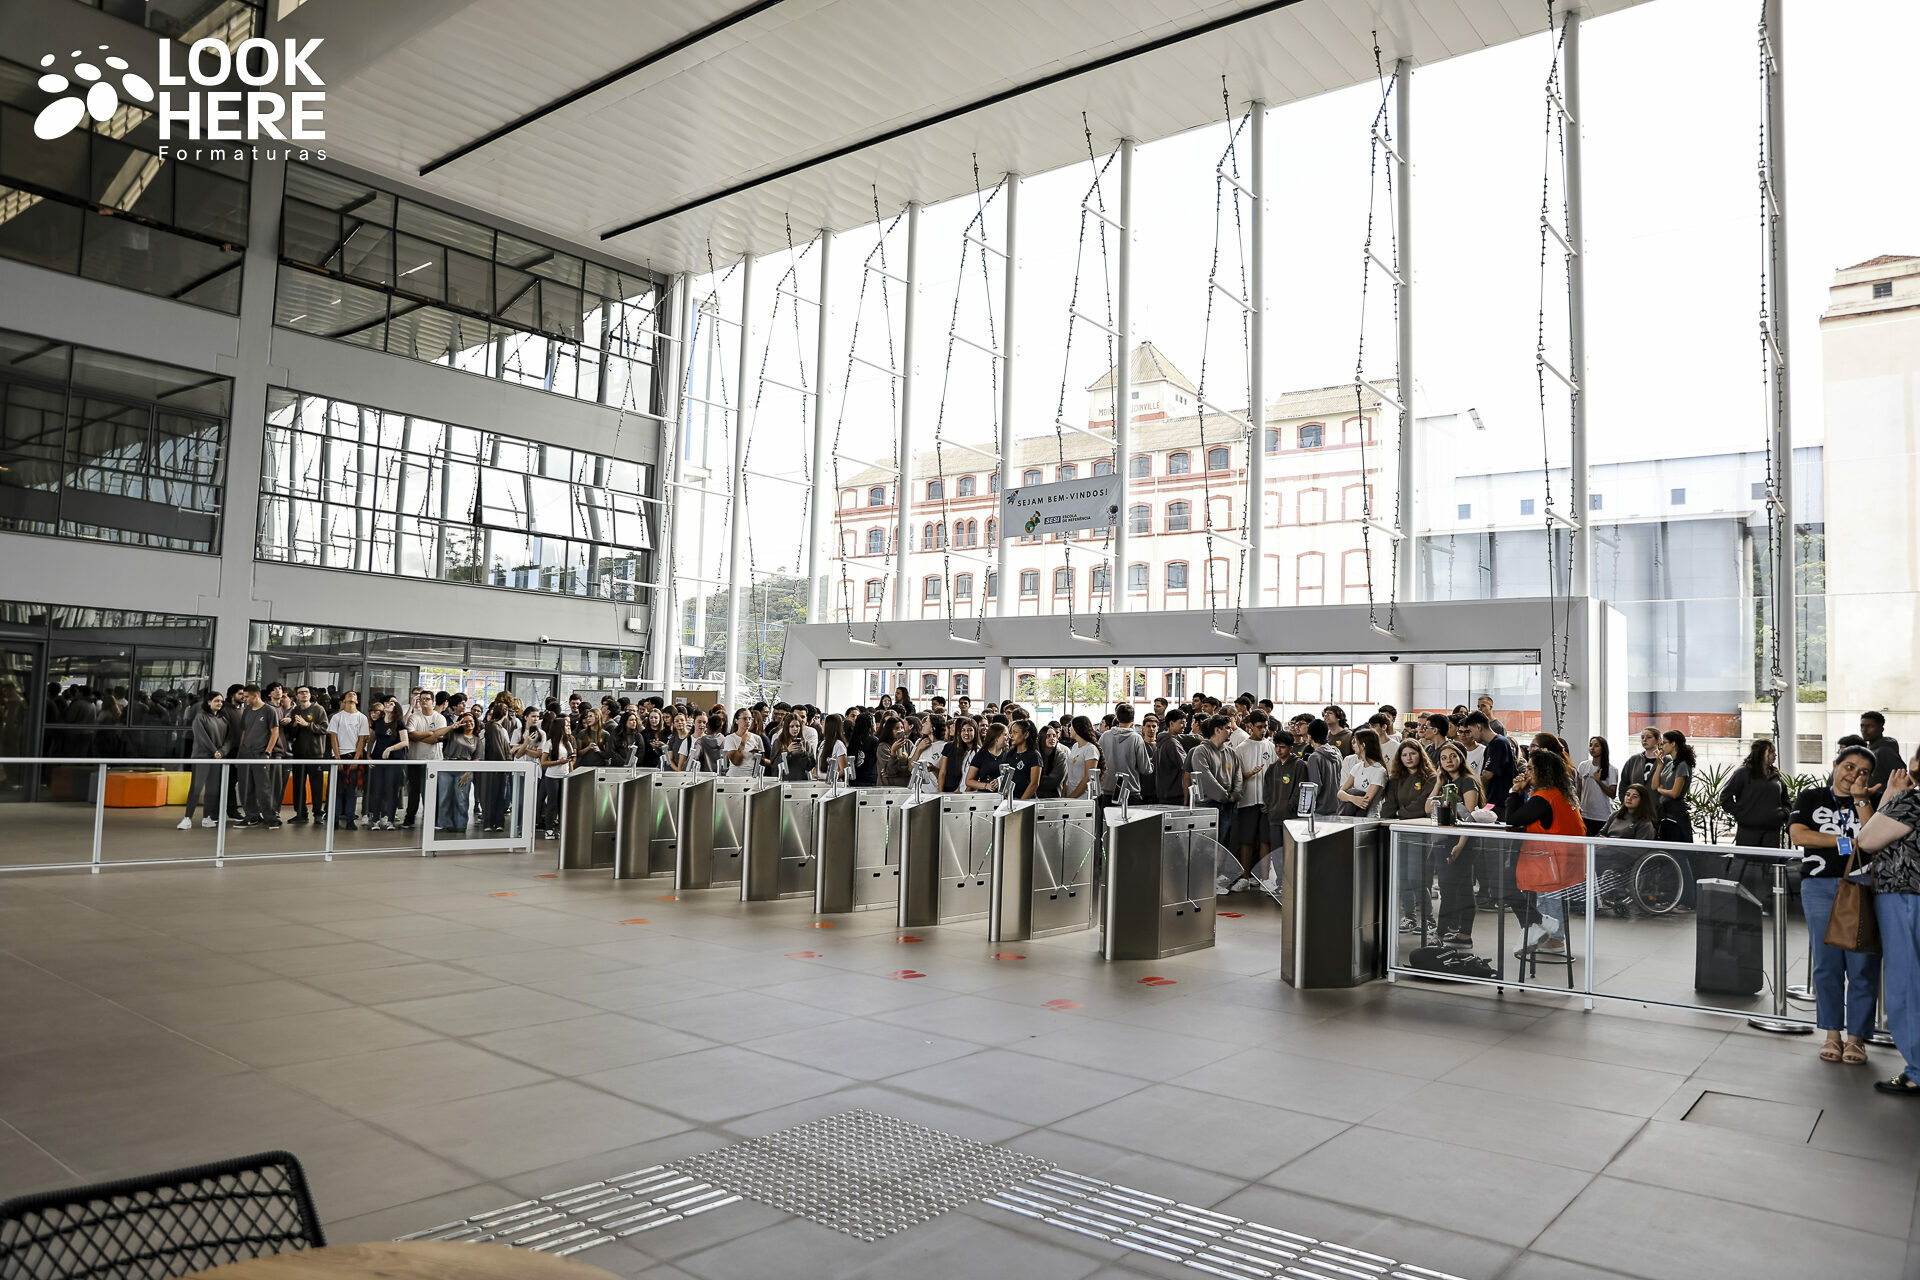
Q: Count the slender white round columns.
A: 10